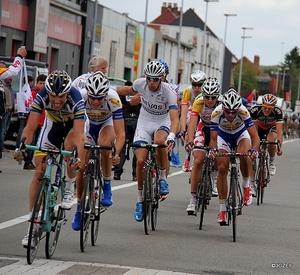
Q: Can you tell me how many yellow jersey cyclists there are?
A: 2